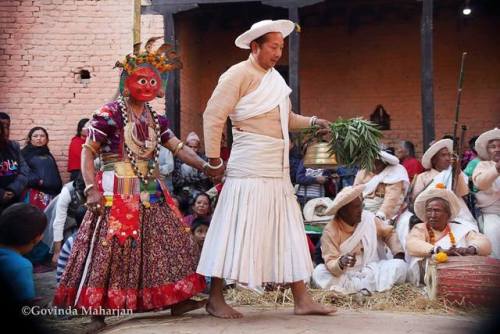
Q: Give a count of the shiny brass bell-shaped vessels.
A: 1